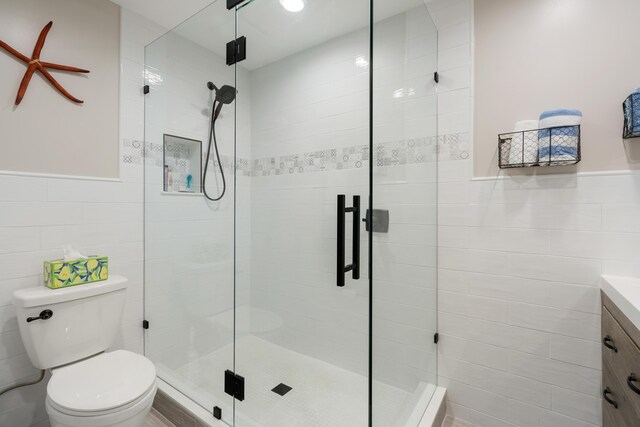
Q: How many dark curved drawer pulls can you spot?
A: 3